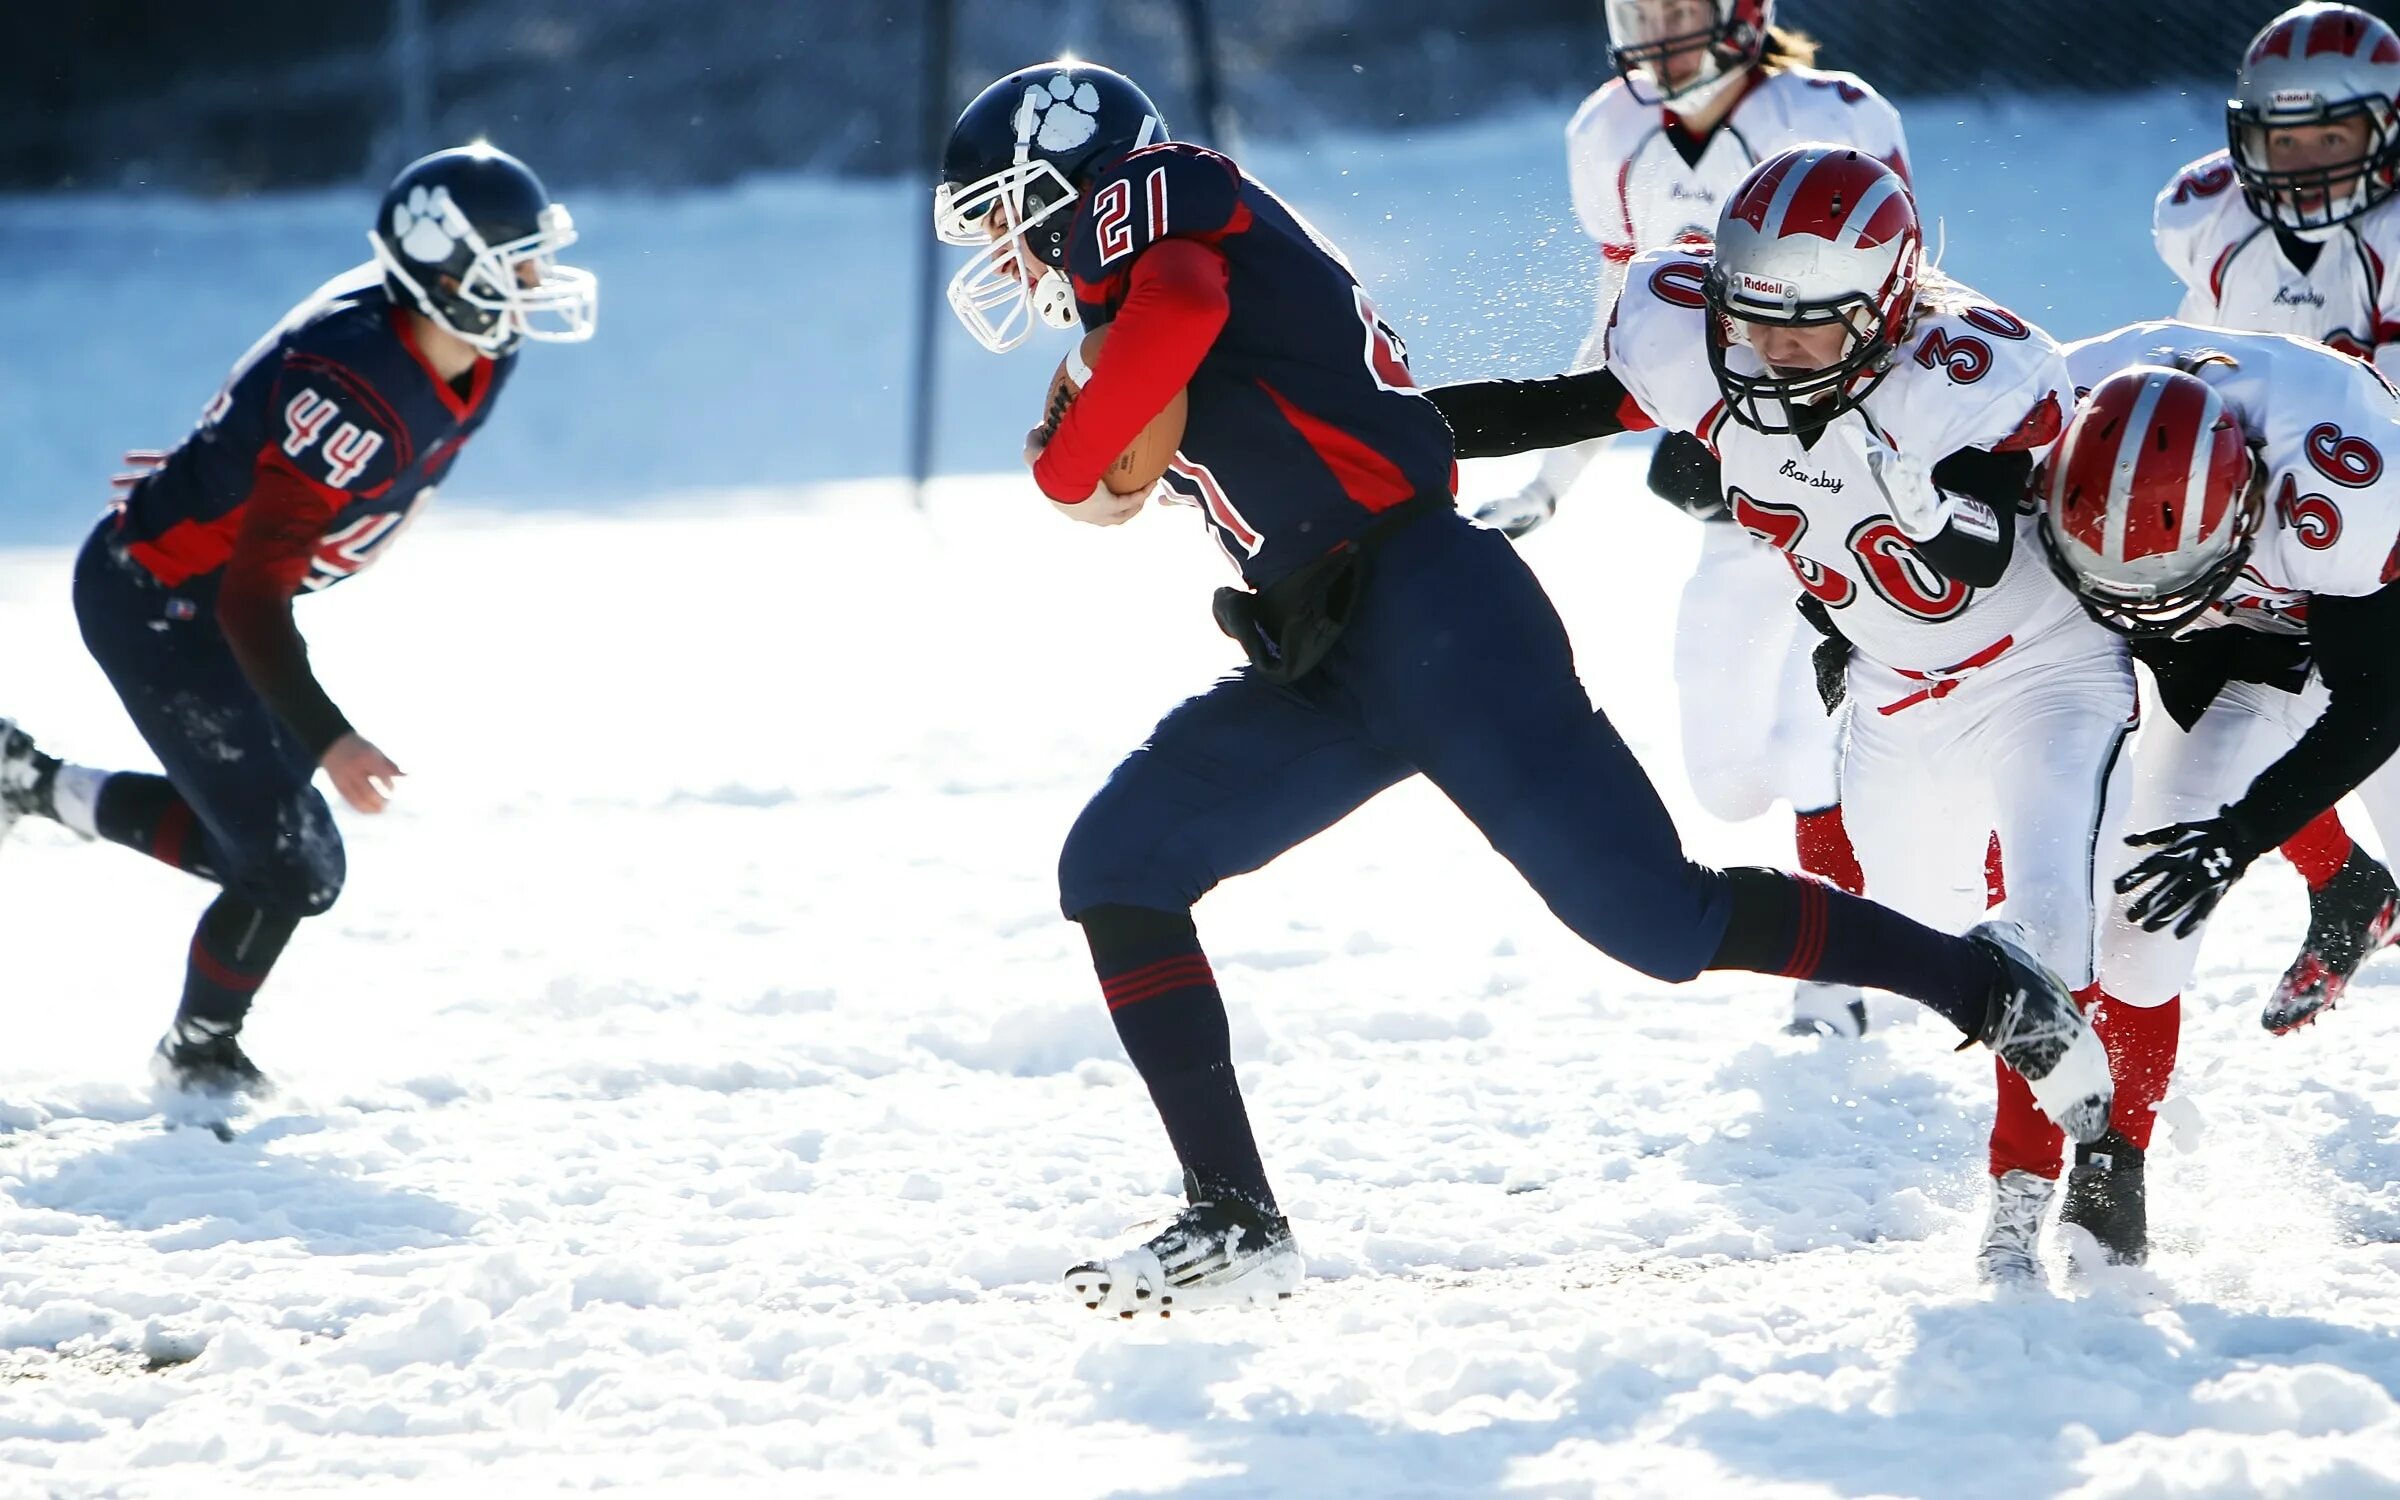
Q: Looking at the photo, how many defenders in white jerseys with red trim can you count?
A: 4